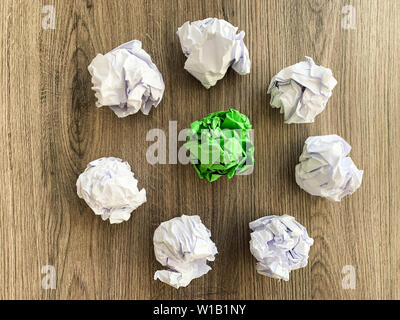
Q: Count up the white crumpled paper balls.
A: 7